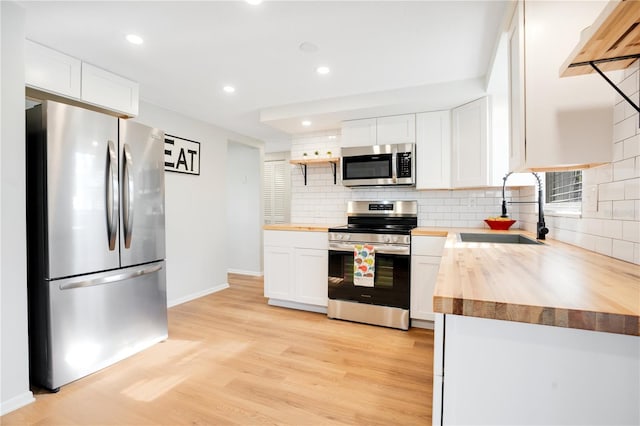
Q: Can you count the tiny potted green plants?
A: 3